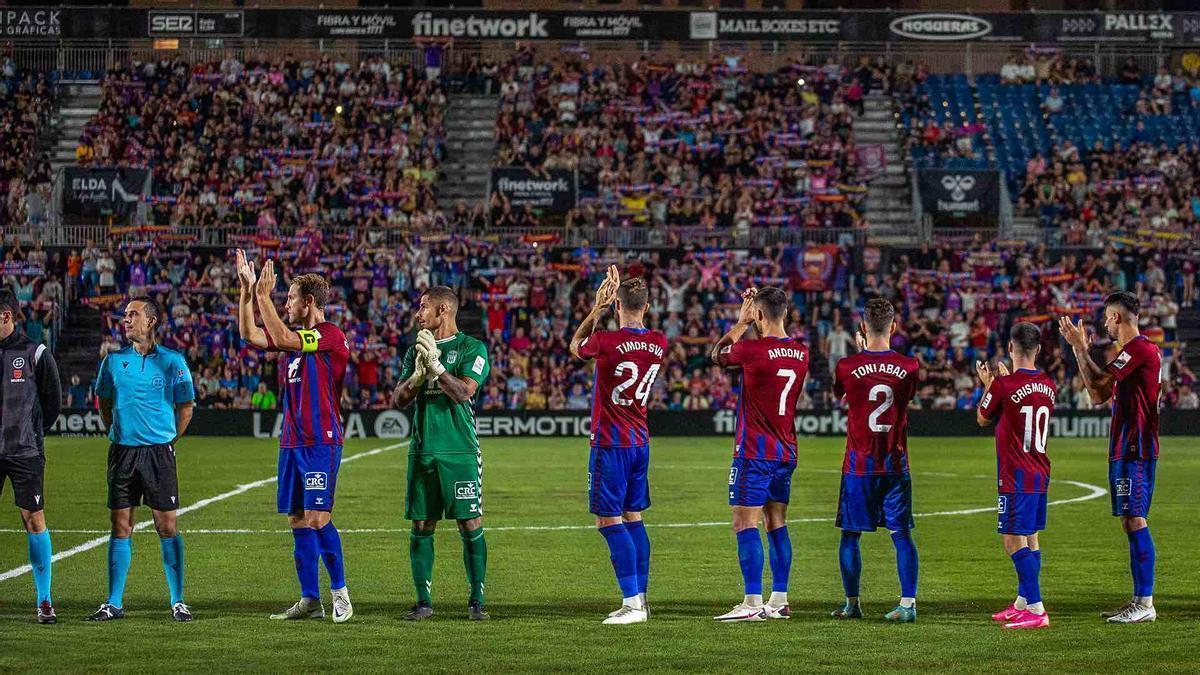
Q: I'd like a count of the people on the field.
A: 9